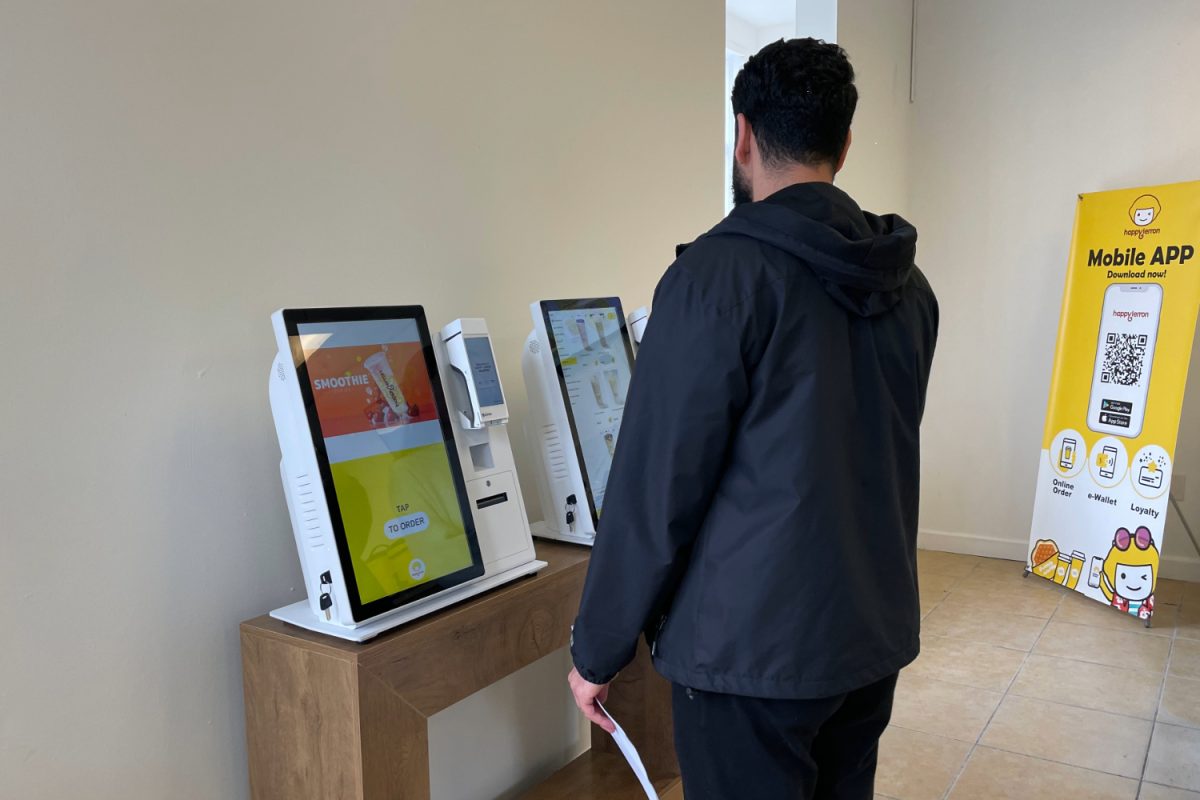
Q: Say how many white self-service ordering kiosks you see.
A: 2